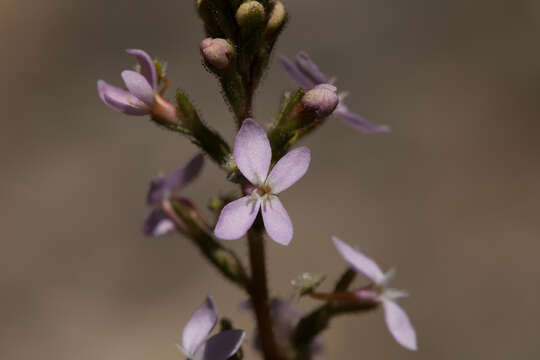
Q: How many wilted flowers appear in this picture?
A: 0